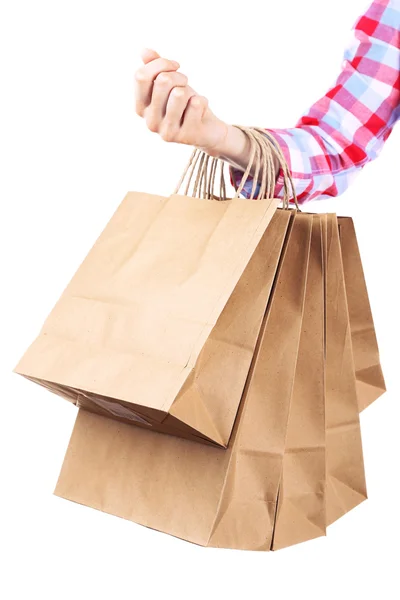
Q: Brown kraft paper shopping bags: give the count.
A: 5